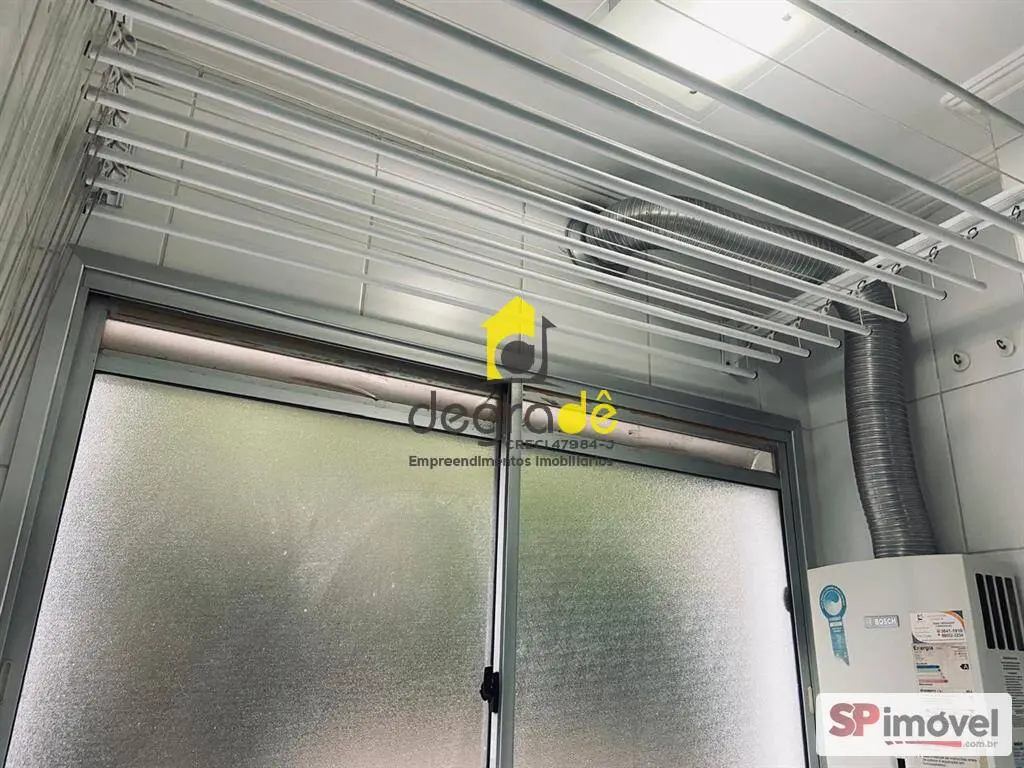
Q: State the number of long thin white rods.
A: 11